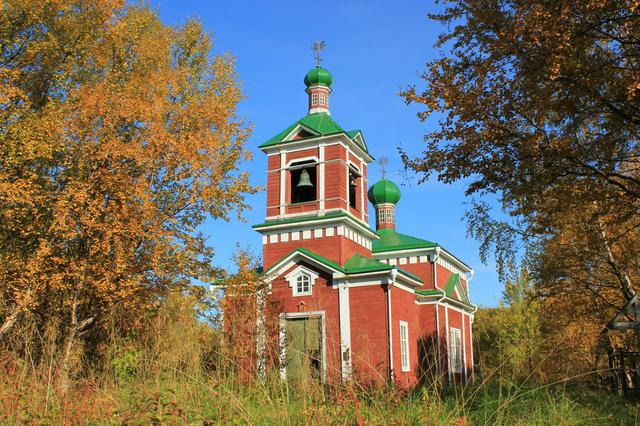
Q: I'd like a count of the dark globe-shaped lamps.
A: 0